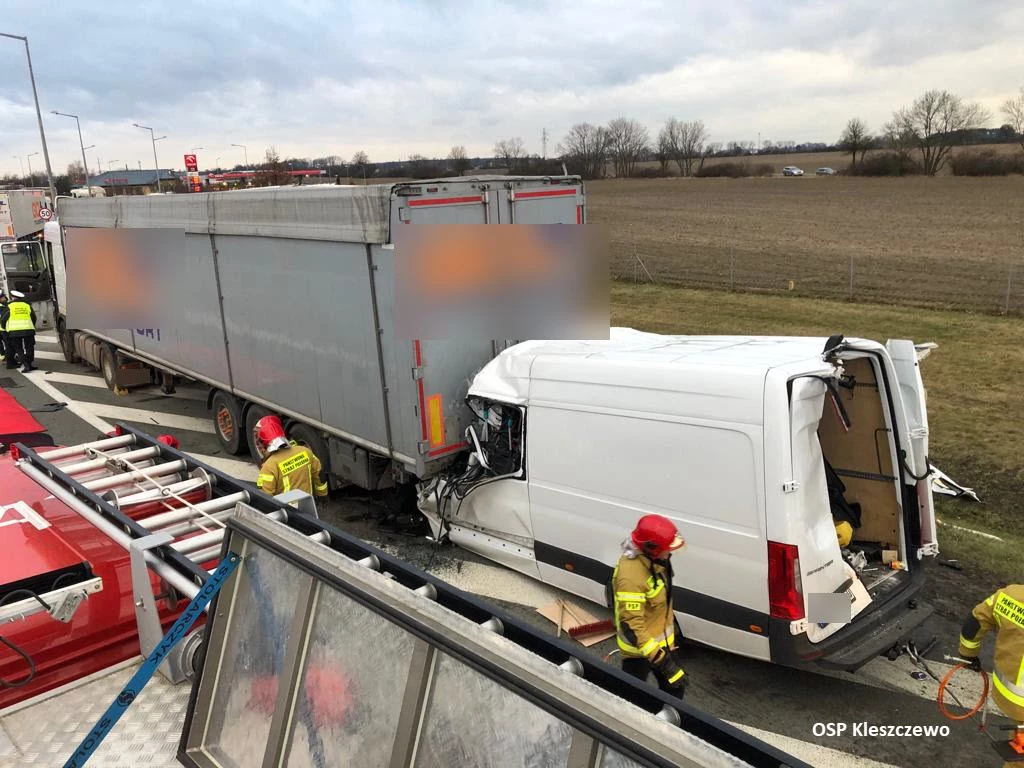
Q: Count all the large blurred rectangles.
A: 2